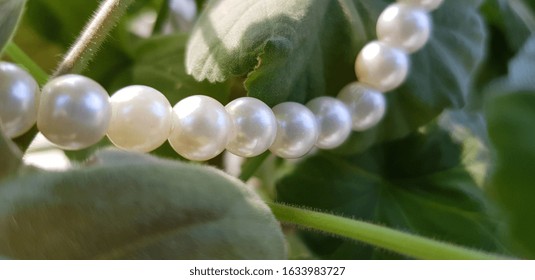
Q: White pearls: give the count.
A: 11